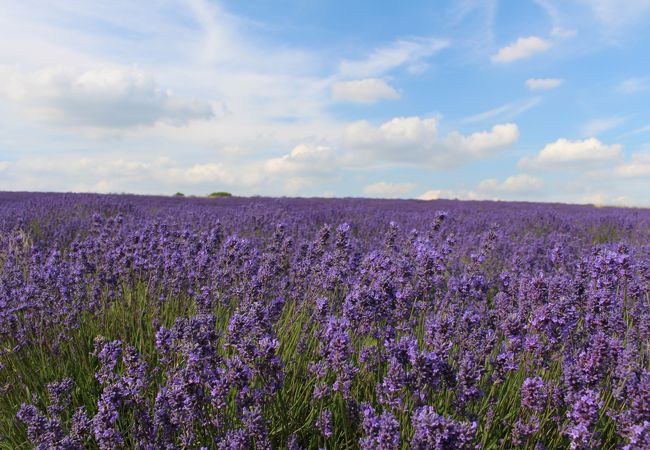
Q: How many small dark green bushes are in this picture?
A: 2